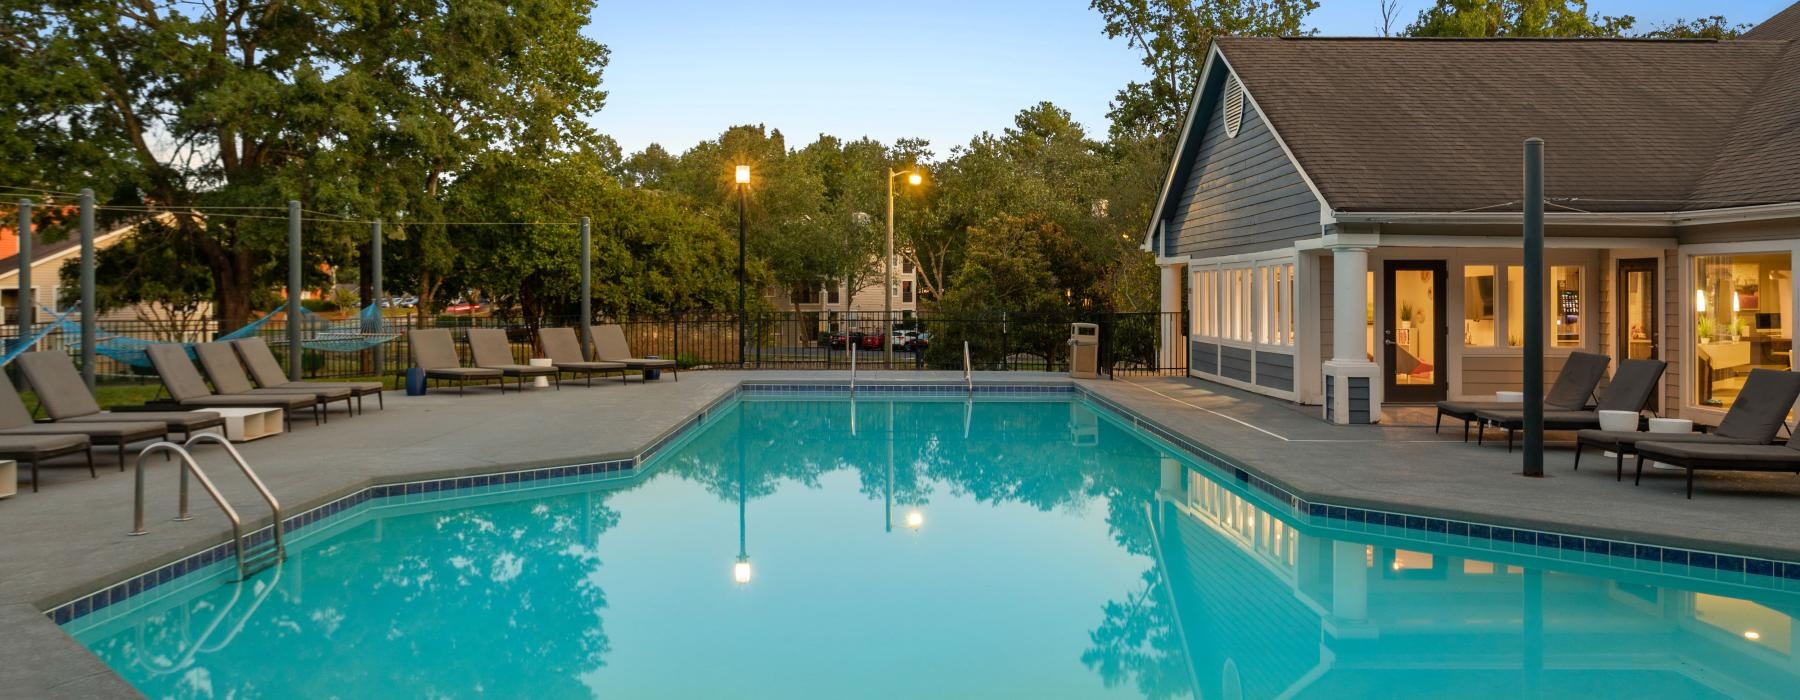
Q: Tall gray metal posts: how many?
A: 6